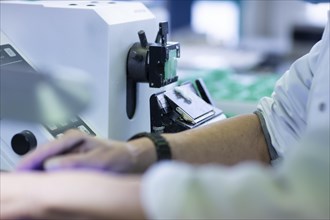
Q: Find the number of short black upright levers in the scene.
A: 2